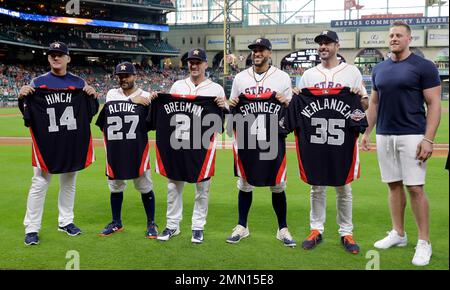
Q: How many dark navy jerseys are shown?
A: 5